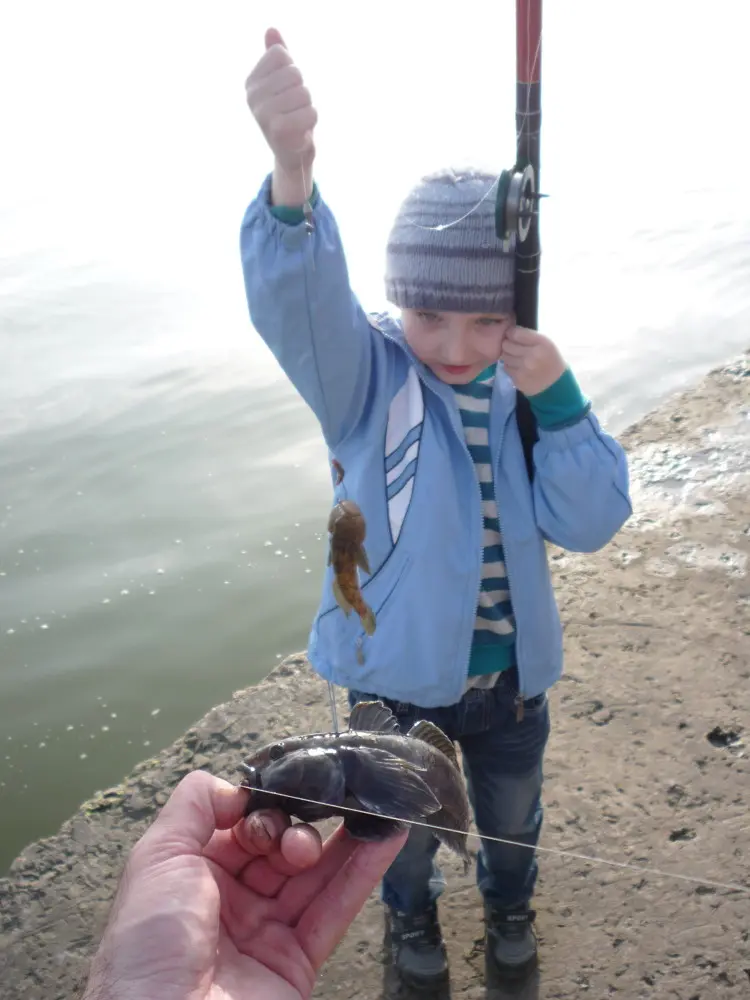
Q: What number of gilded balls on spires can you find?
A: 0